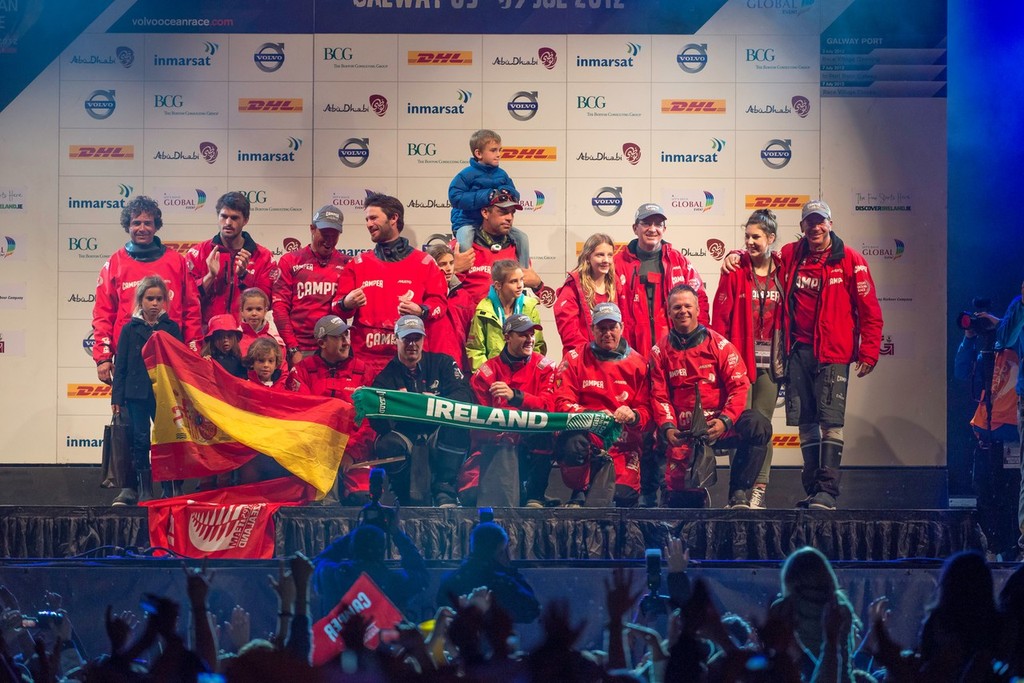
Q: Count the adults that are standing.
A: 8